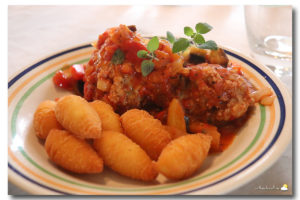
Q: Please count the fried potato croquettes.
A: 7